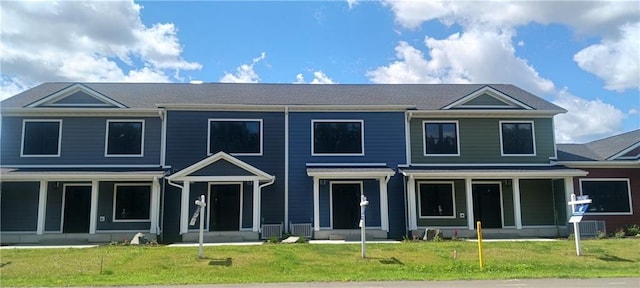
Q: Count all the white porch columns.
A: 11